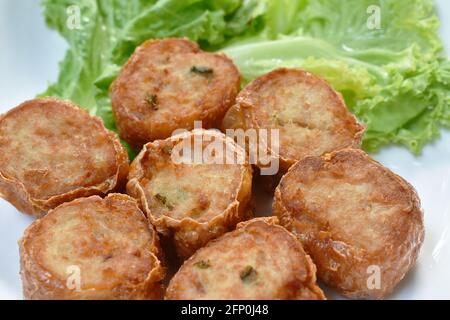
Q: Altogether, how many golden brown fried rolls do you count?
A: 7